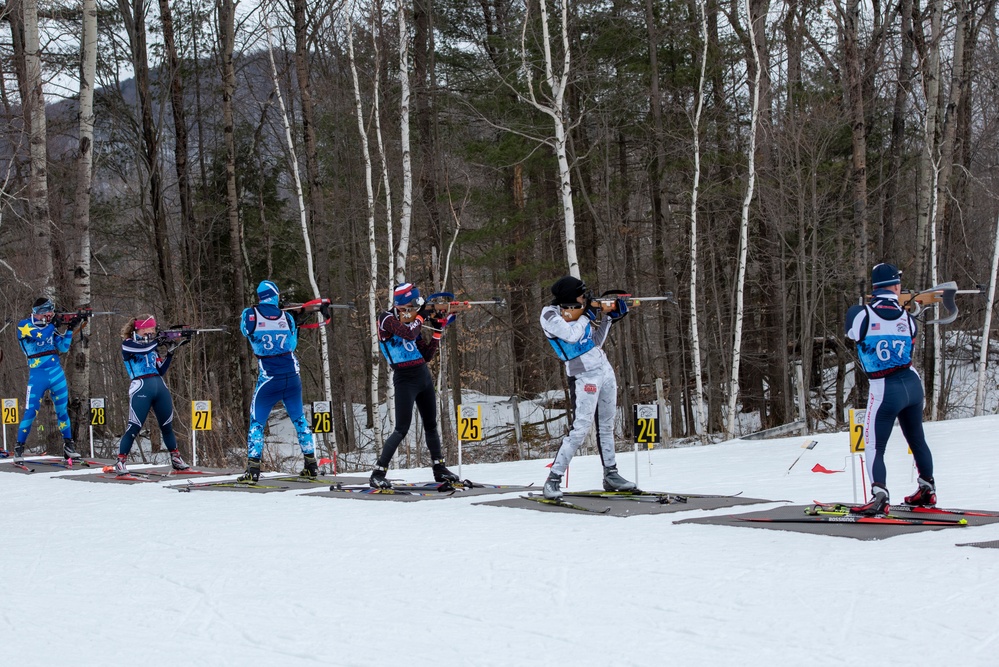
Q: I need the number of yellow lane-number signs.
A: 4